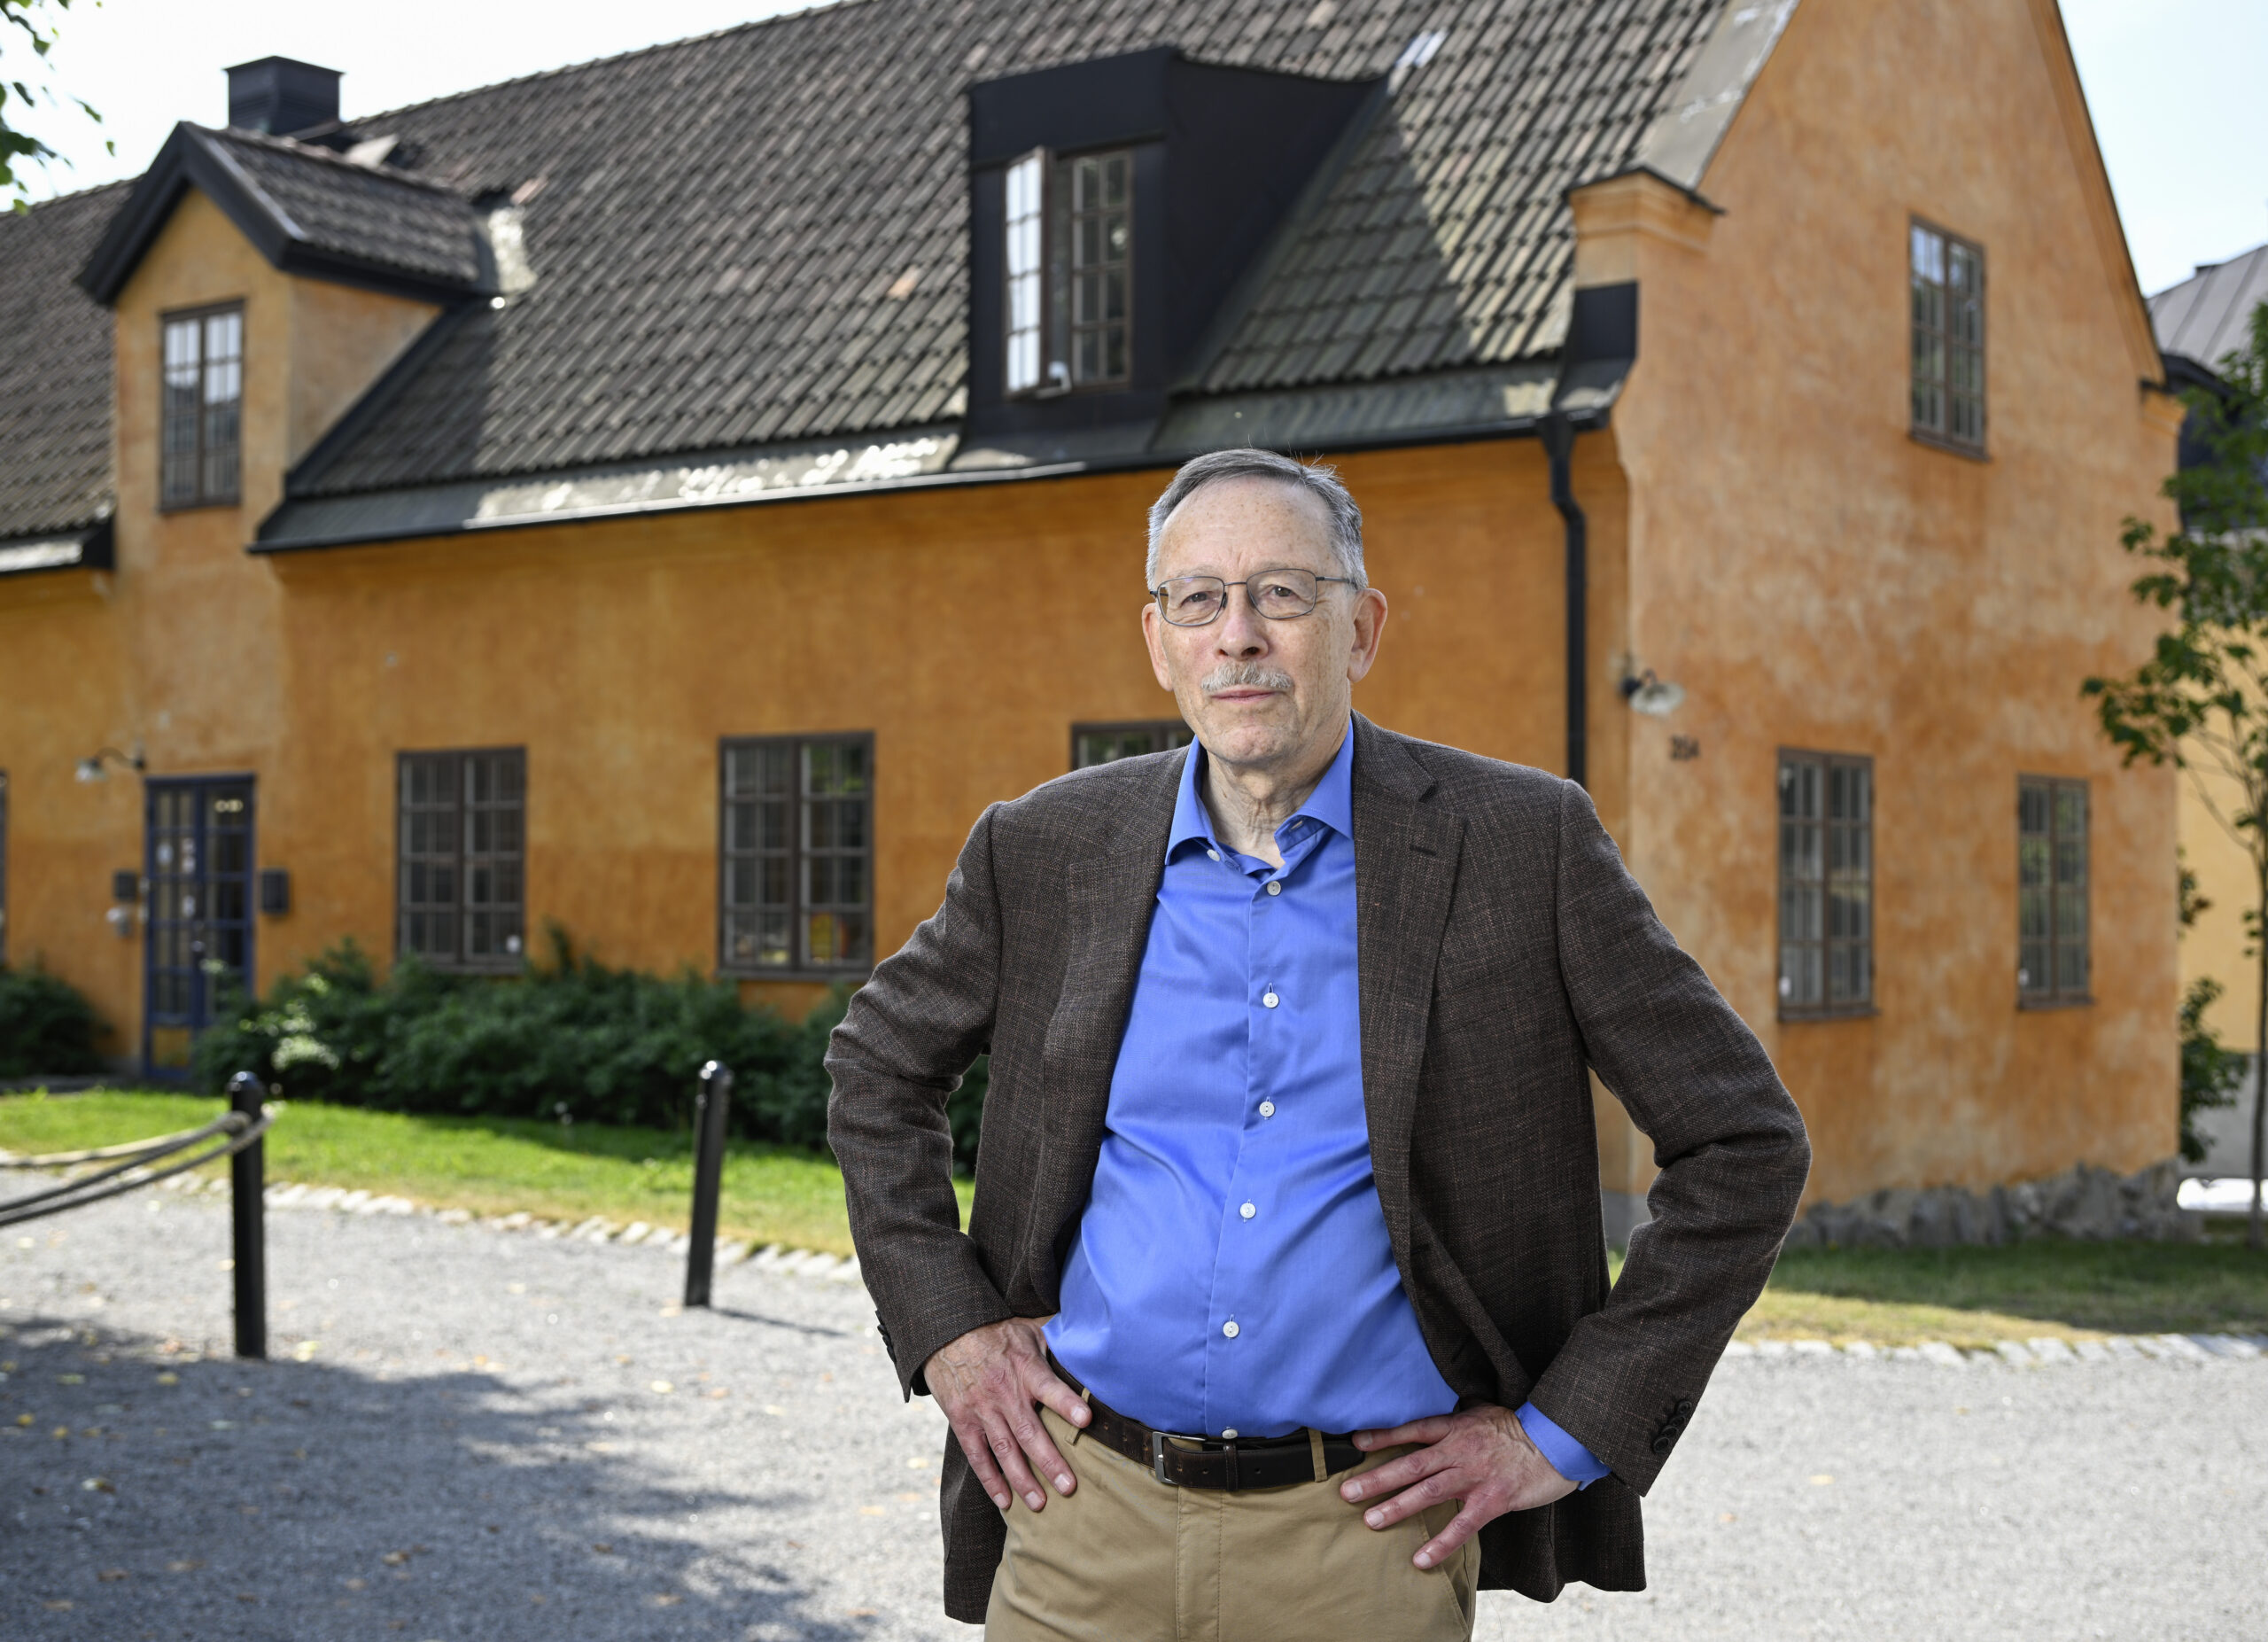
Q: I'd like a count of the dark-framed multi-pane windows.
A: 8